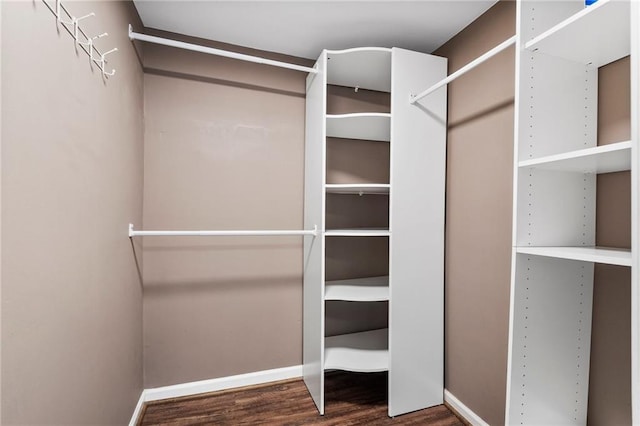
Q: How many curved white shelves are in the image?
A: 6